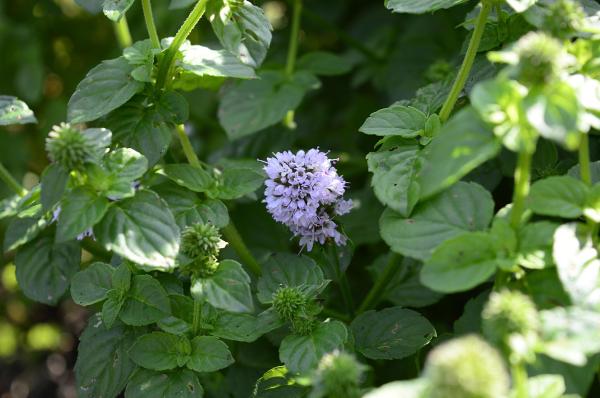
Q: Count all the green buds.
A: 8